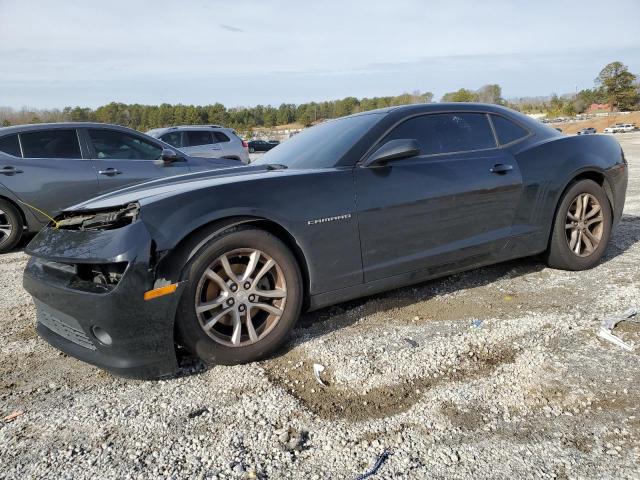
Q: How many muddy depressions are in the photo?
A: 1